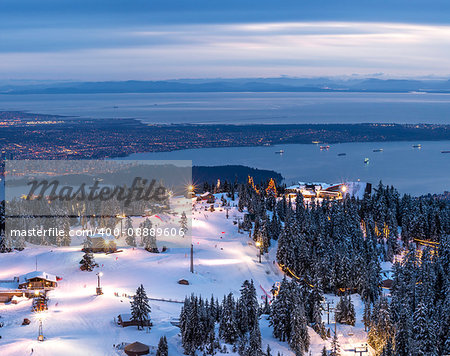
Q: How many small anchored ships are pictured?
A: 7